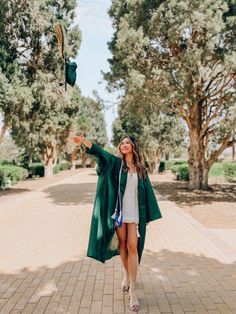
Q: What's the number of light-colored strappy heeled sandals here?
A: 2